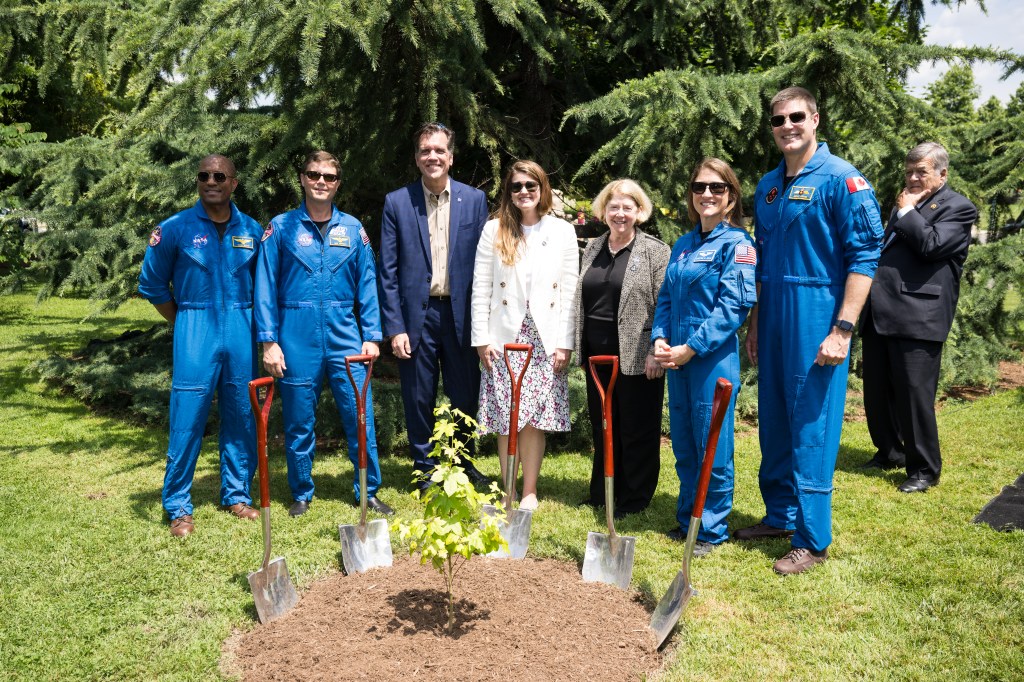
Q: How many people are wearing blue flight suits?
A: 4